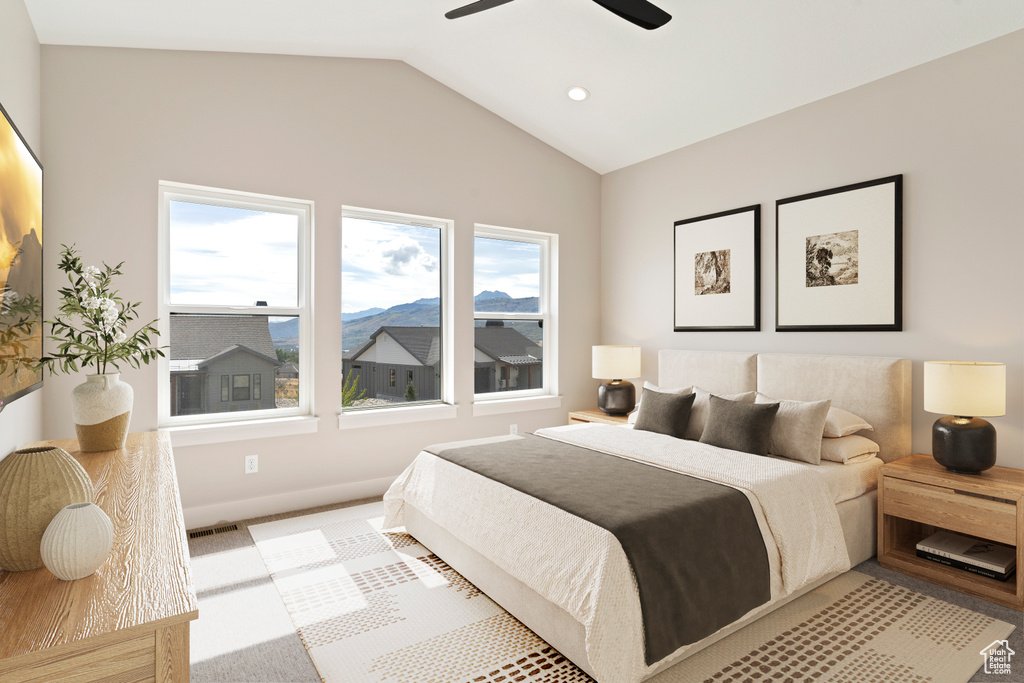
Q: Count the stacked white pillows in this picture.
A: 2